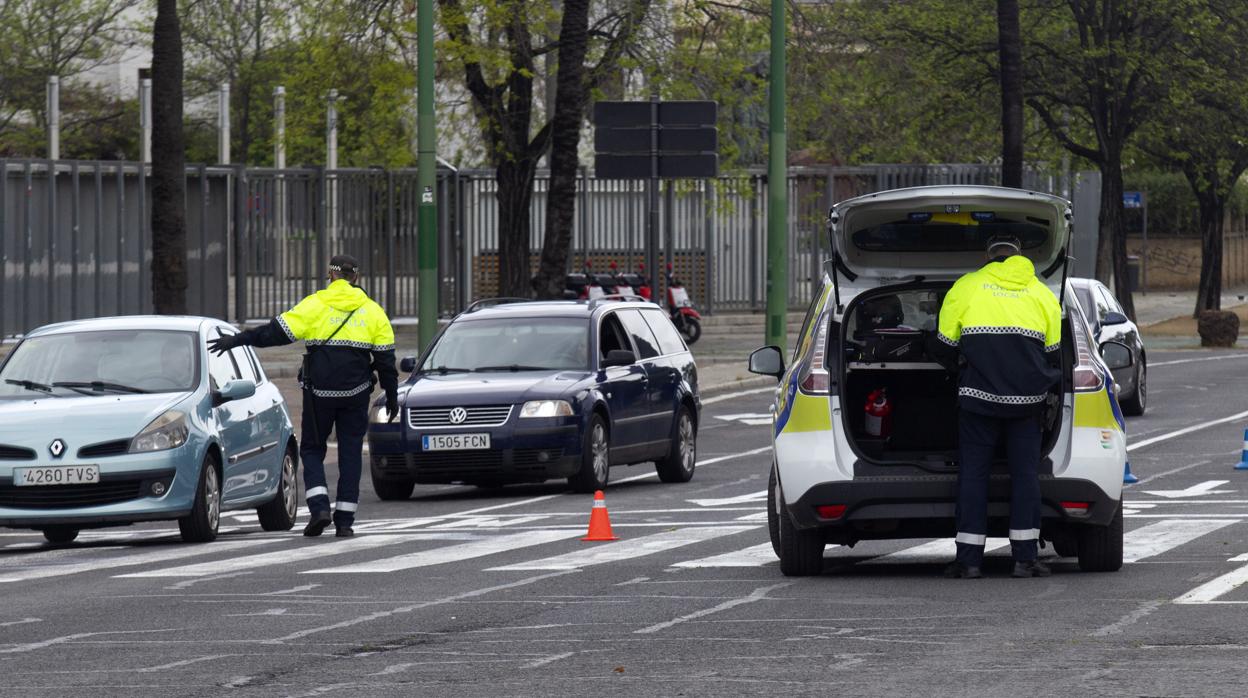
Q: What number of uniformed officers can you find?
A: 2